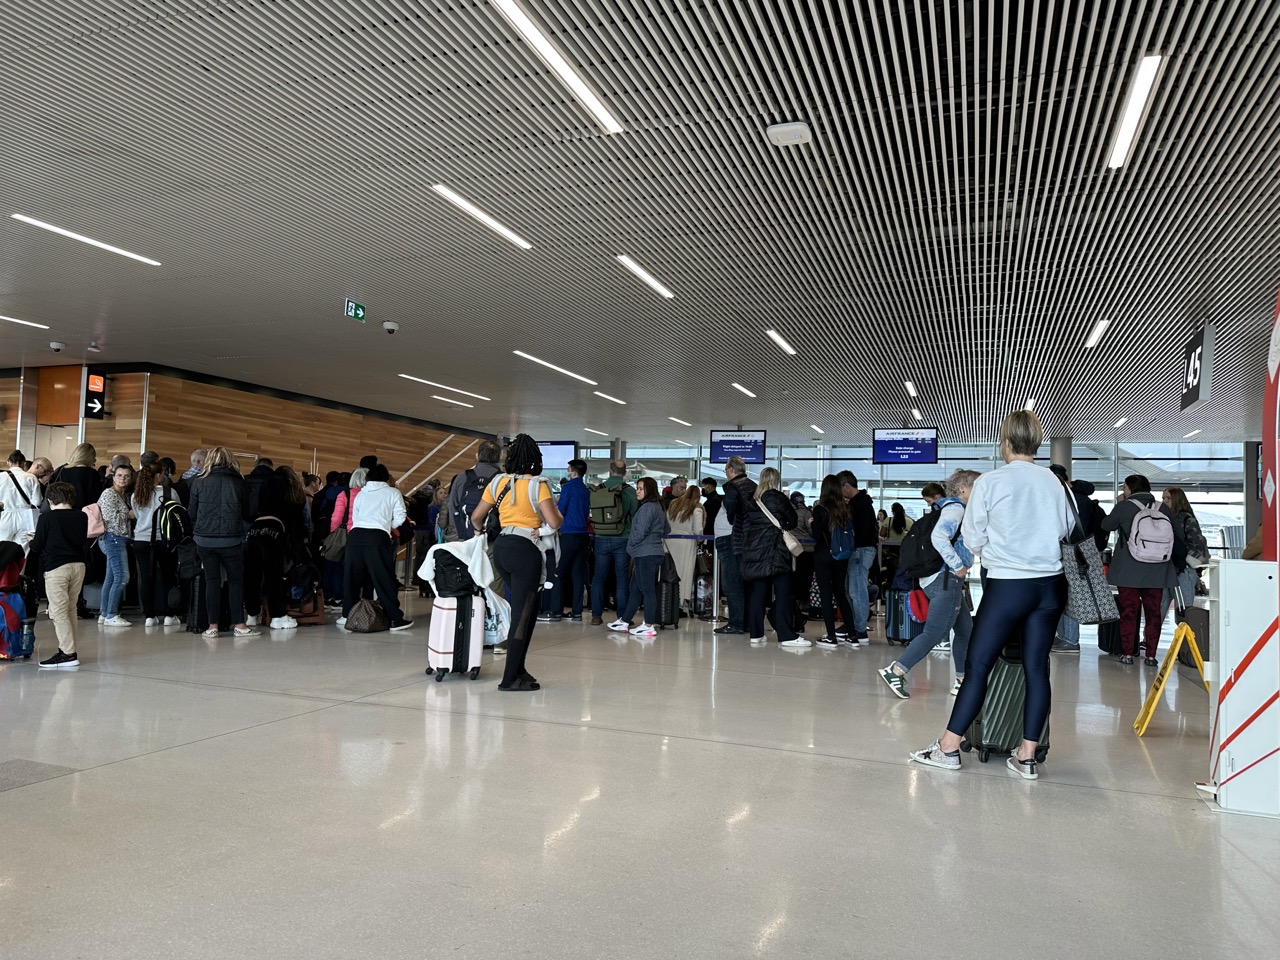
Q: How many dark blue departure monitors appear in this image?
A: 2